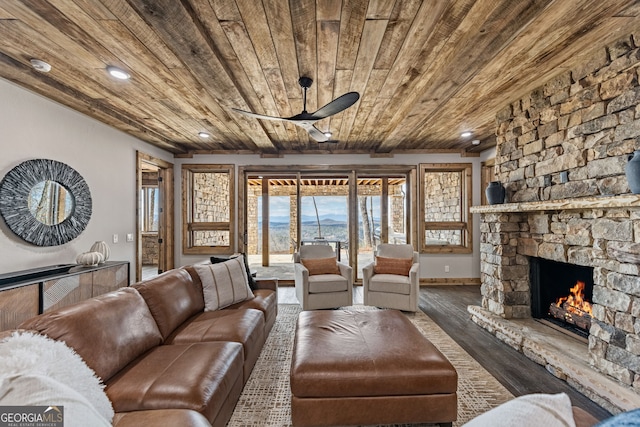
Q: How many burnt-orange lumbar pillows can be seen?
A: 2